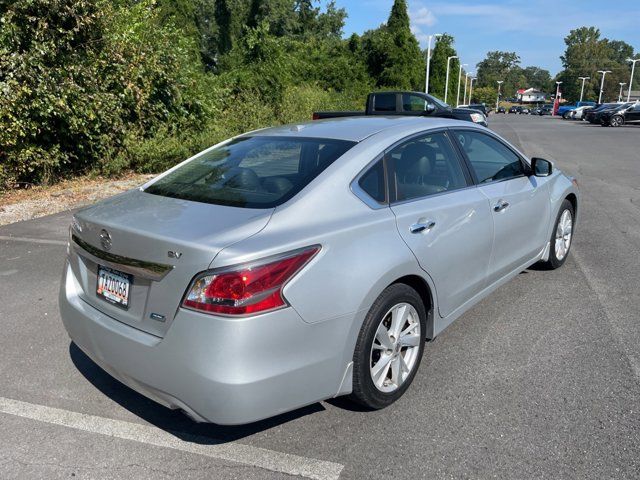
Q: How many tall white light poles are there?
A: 11